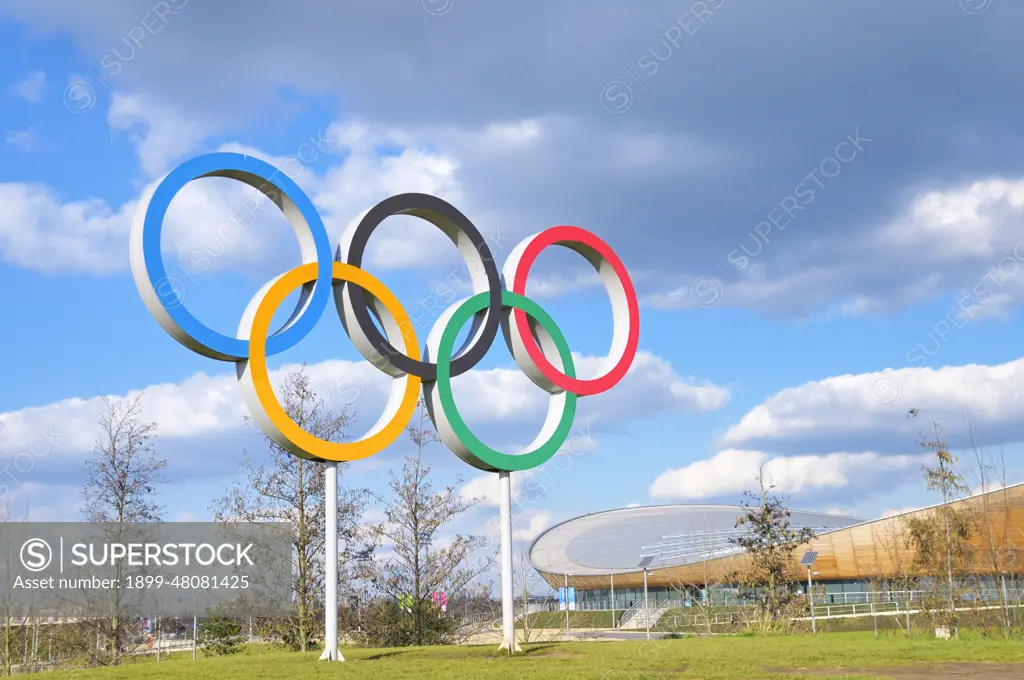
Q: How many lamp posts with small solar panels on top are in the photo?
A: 2